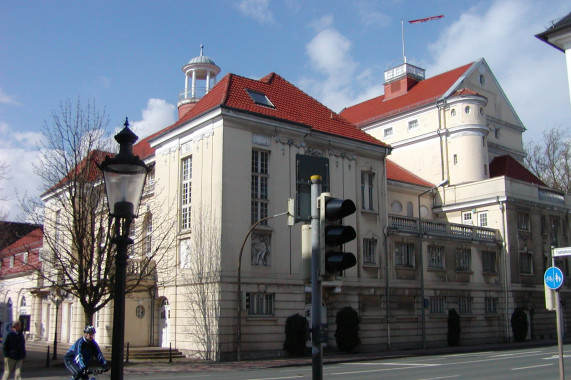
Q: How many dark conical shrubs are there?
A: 4